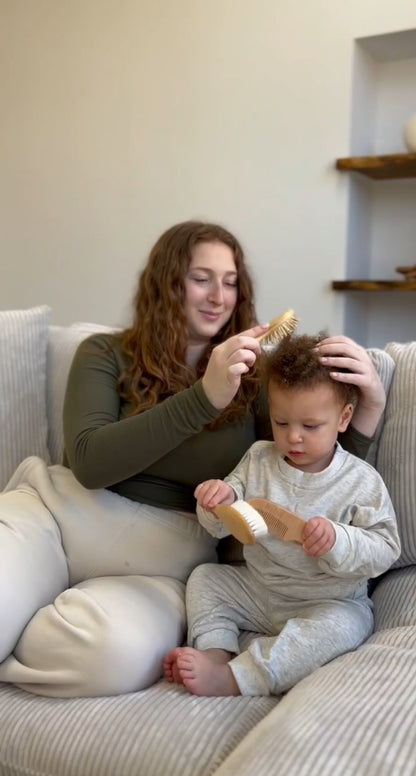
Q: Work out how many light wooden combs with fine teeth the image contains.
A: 1